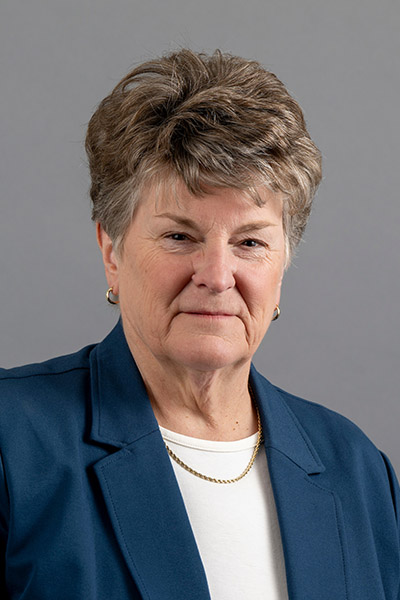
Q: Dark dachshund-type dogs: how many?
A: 0